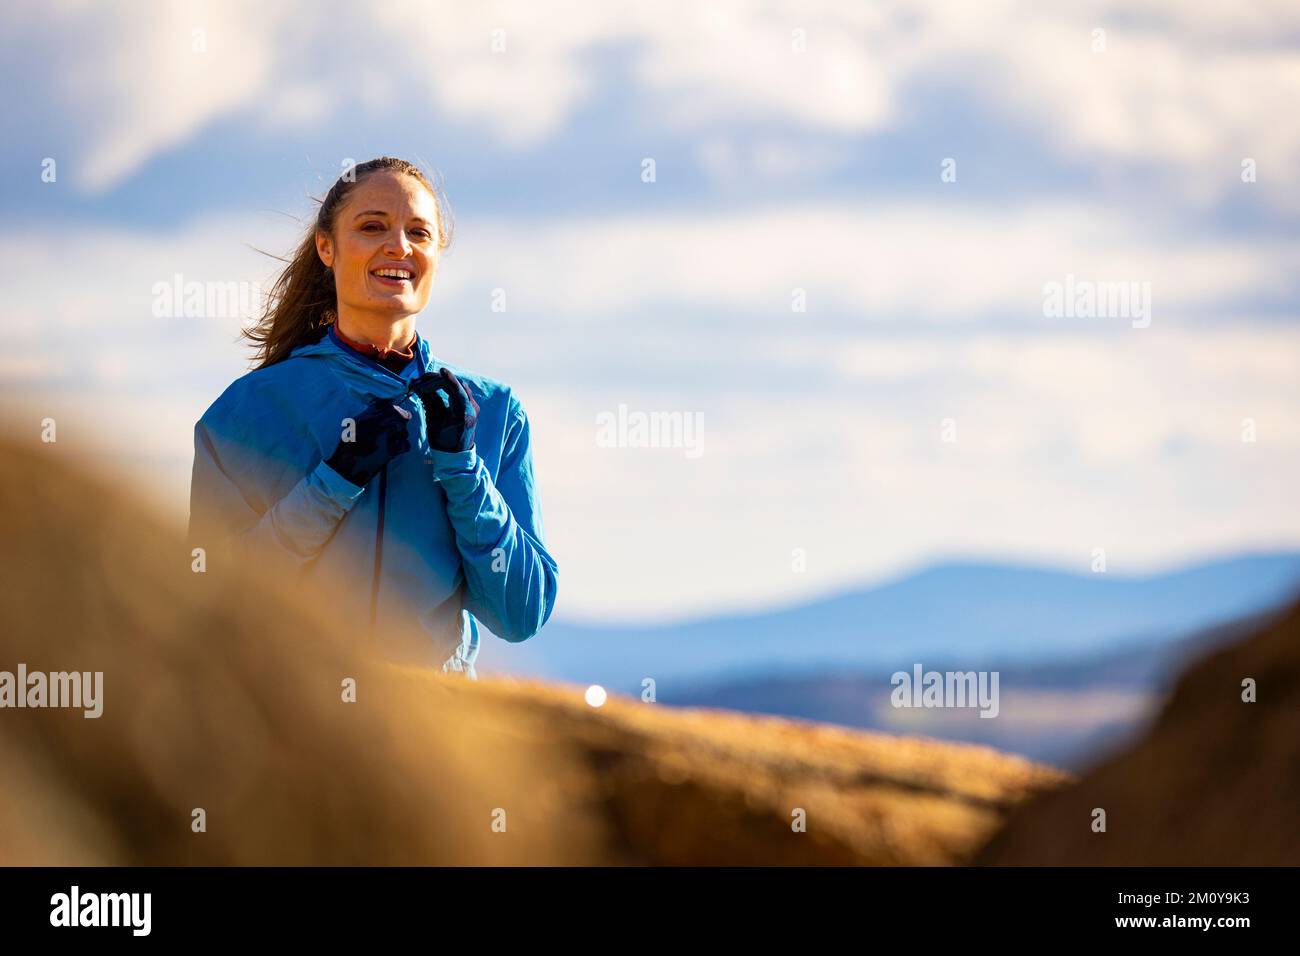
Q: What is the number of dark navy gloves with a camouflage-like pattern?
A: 2